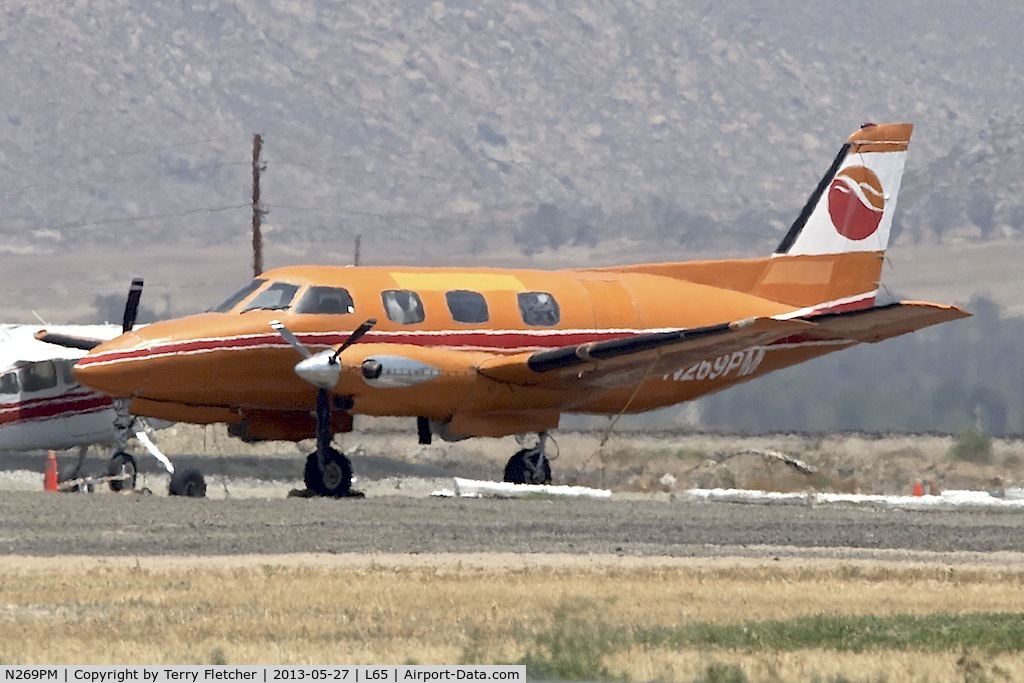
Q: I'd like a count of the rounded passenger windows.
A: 3